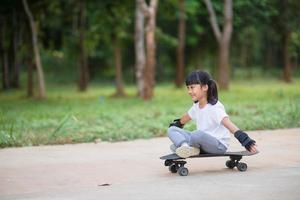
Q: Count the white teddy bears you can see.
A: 0